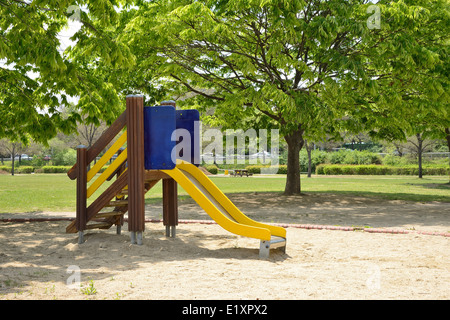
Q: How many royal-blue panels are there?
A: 2